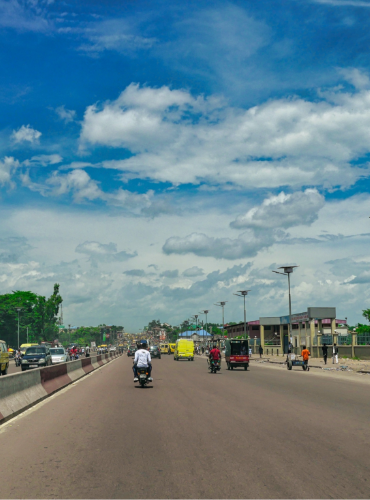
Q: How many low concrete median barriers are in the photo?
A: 1